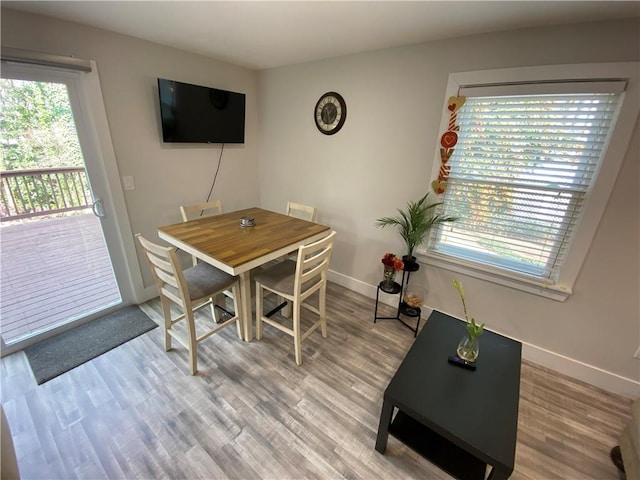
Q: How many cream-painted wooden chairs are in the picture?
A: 4